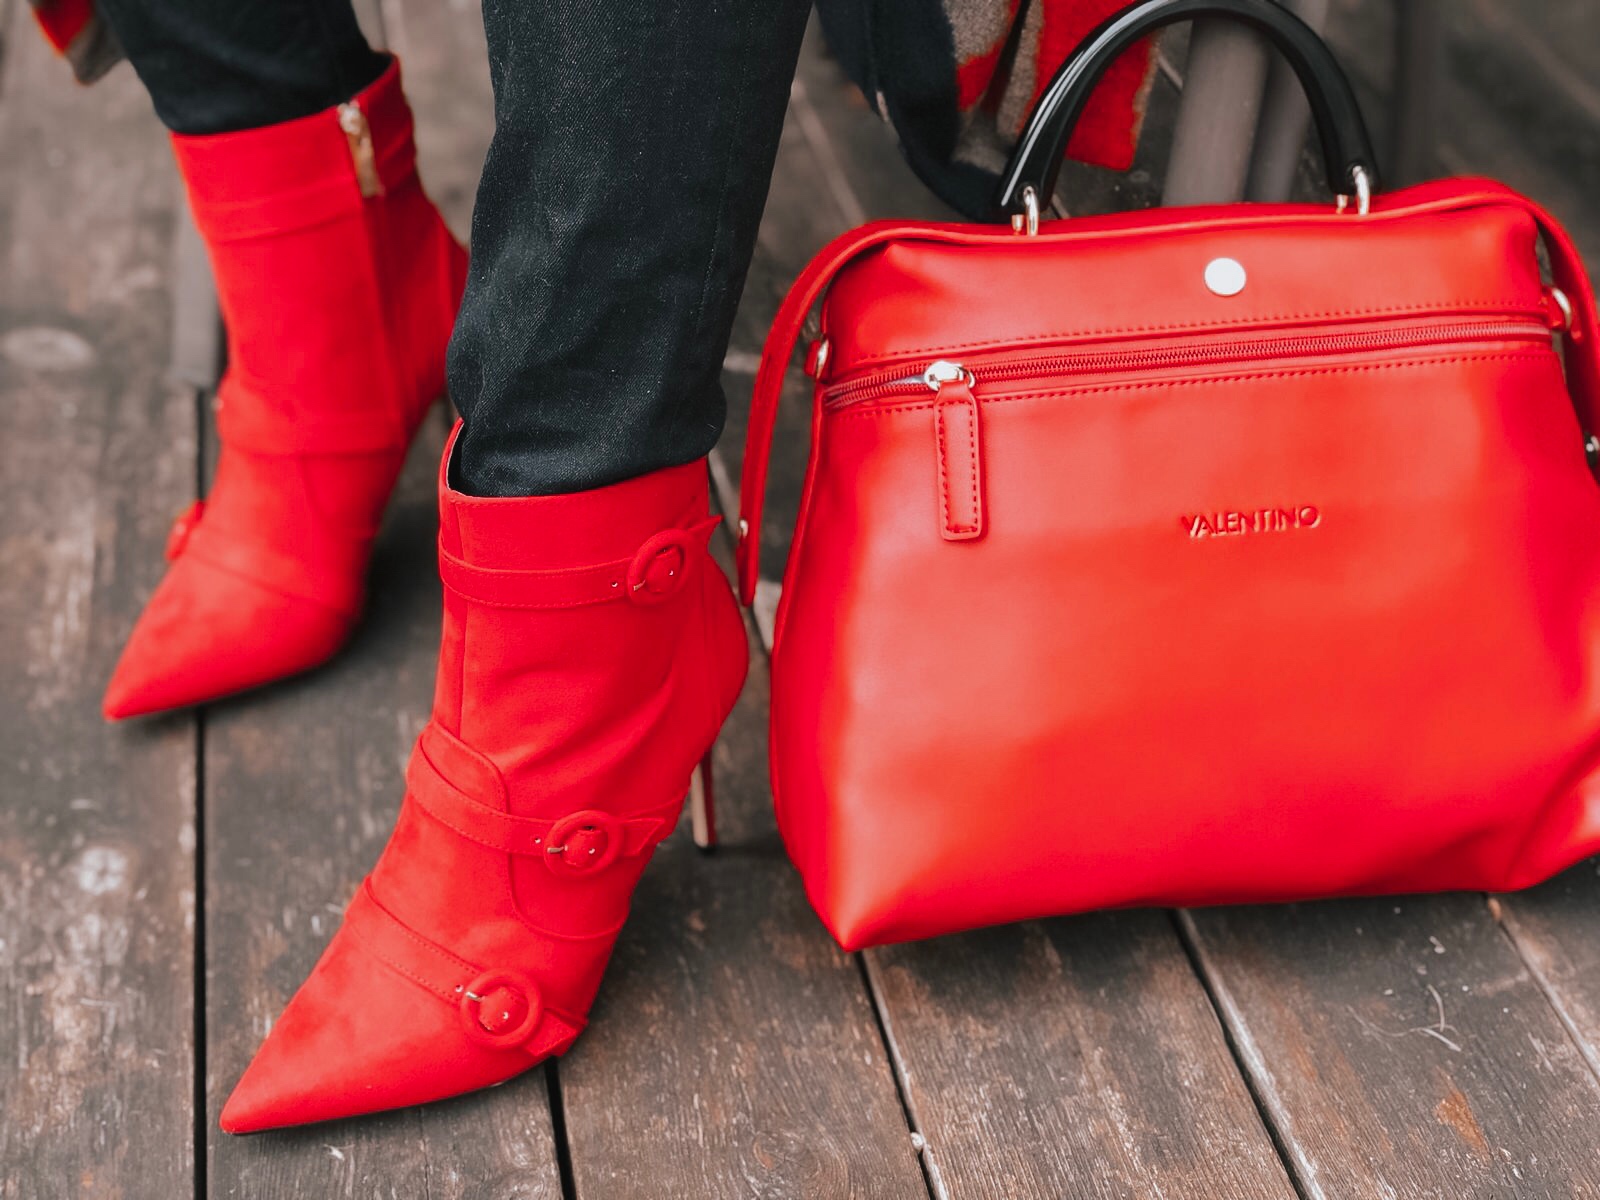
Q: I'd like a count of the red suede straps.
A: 6